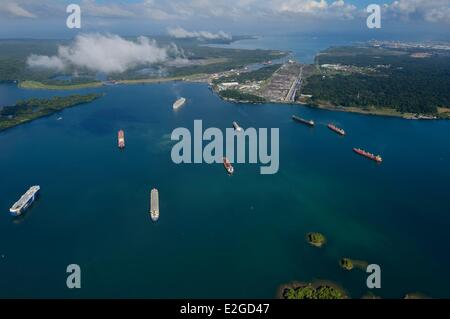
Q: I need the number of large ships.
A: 9